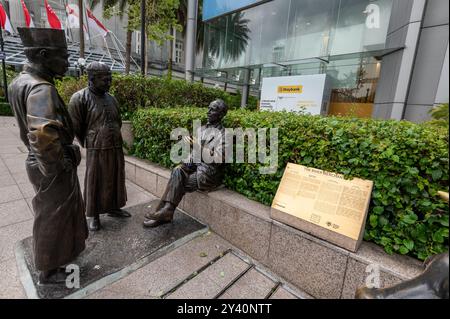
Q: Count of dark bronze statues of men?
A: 3